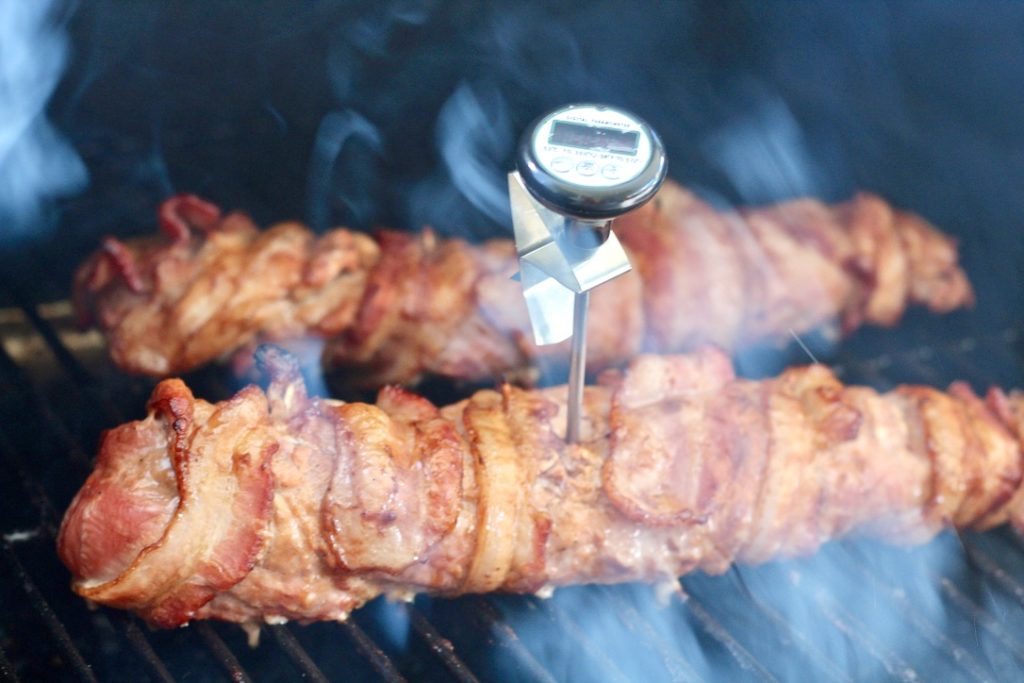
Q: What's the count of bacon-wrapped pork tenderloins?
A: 2